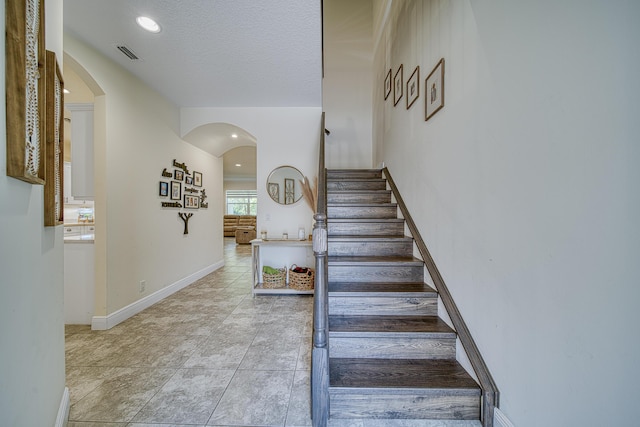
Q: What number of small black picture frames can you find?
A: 6